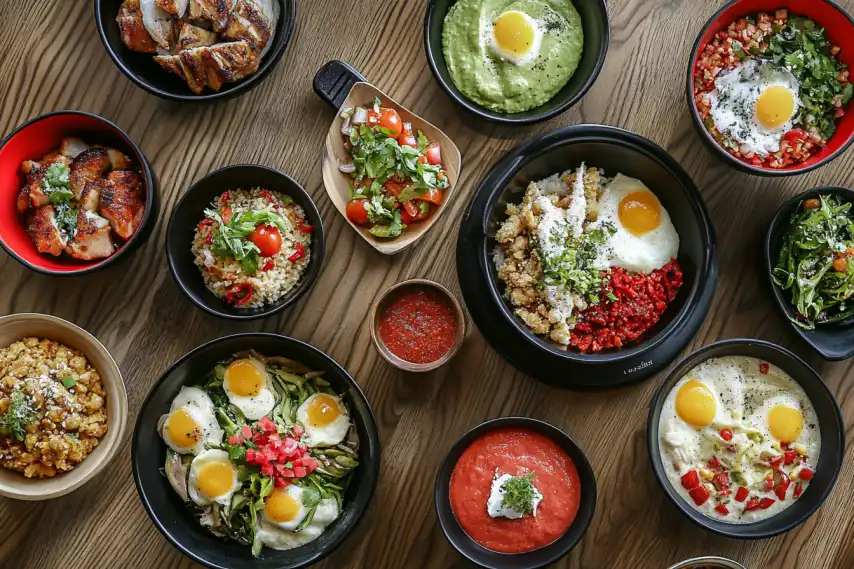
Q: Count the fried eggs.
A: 10